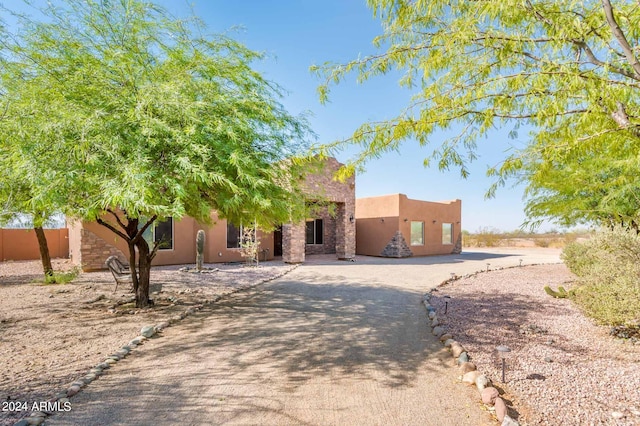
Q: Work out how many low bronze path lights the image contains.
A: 5